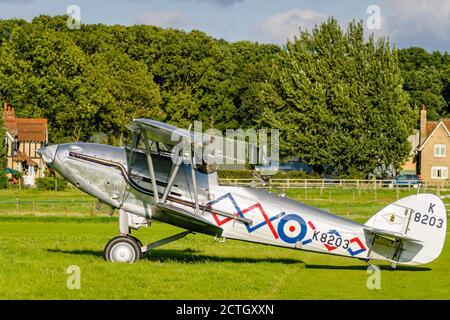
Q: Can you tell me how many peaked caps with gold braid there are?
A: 0